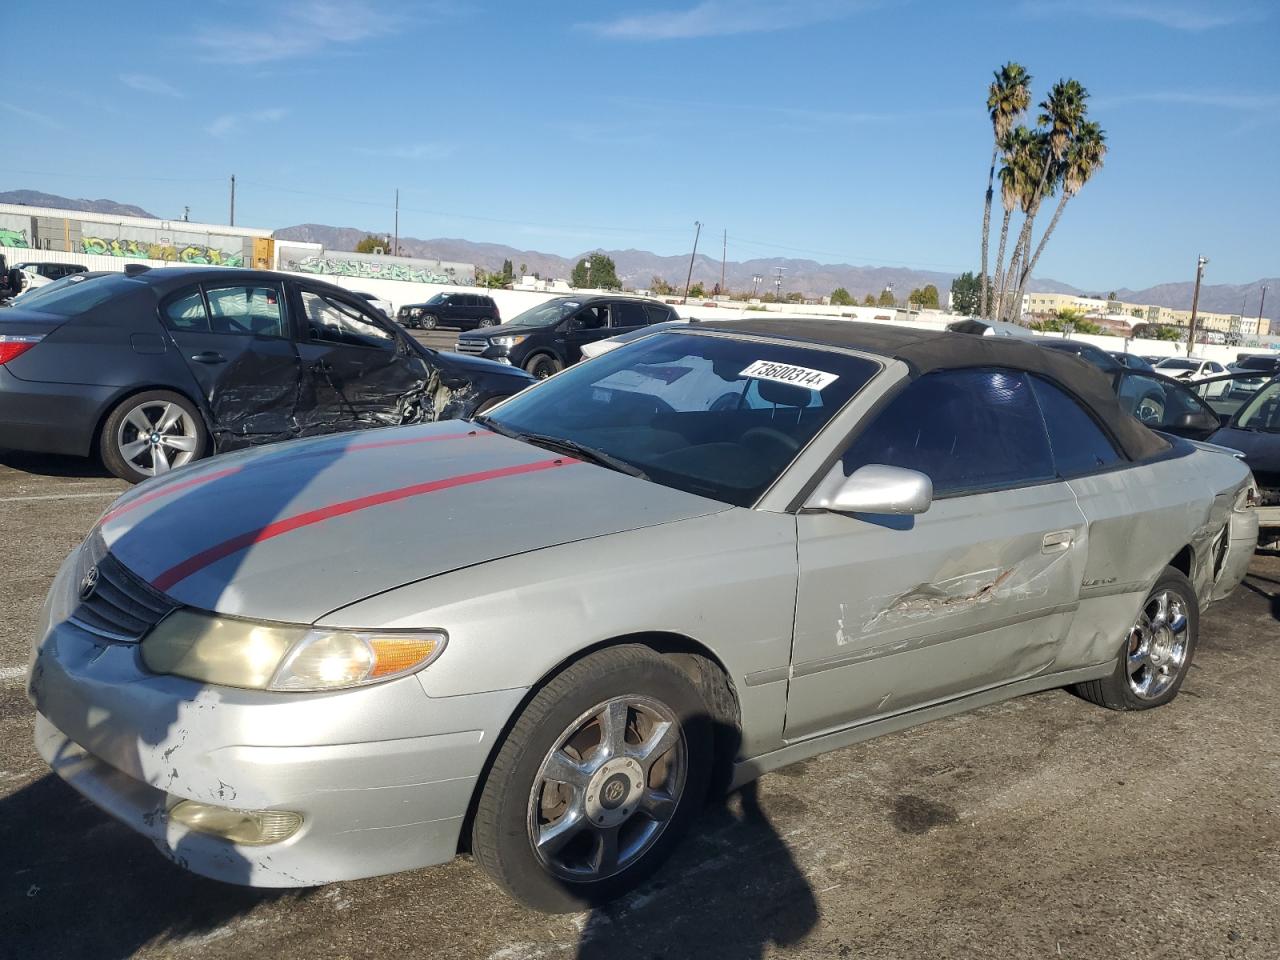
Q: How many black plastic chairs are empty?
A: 0